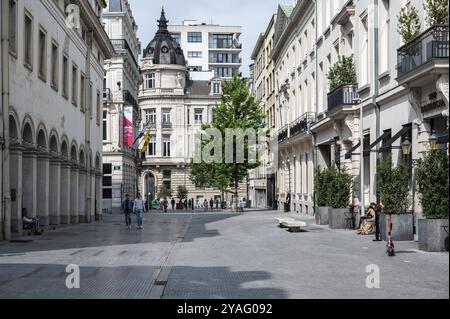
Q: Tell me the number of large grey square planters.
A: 4